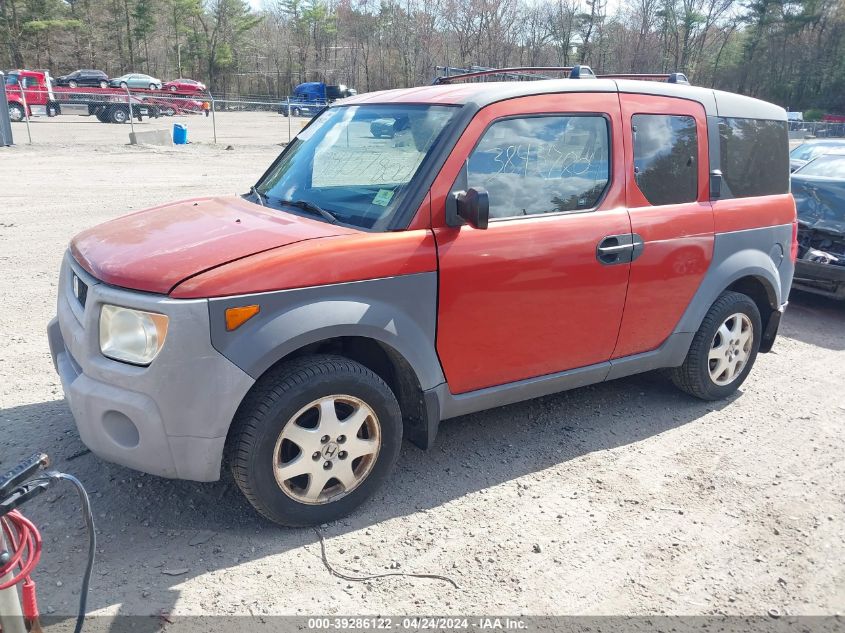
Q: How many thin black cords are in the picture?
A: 2